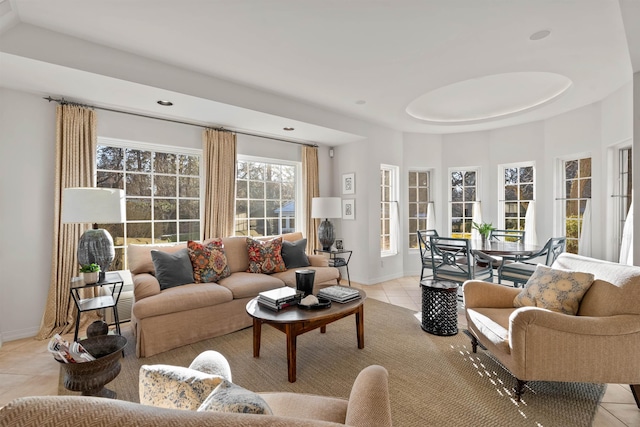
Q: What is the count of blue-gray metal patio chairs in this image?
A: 4